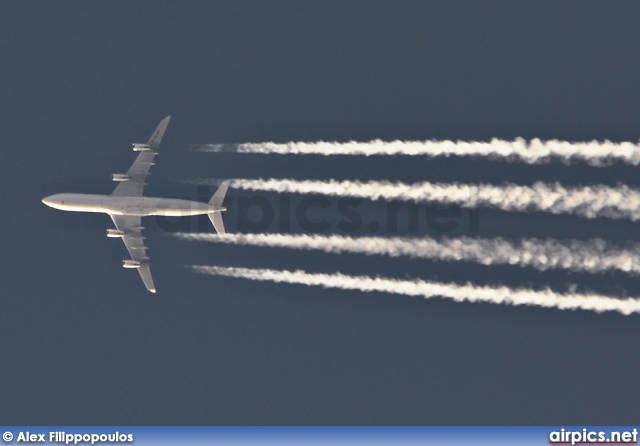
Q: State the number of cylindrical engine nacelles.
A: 4